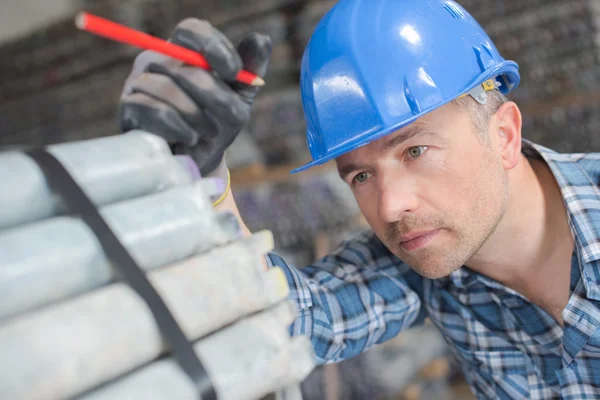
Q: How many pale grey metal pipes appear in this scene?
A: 4